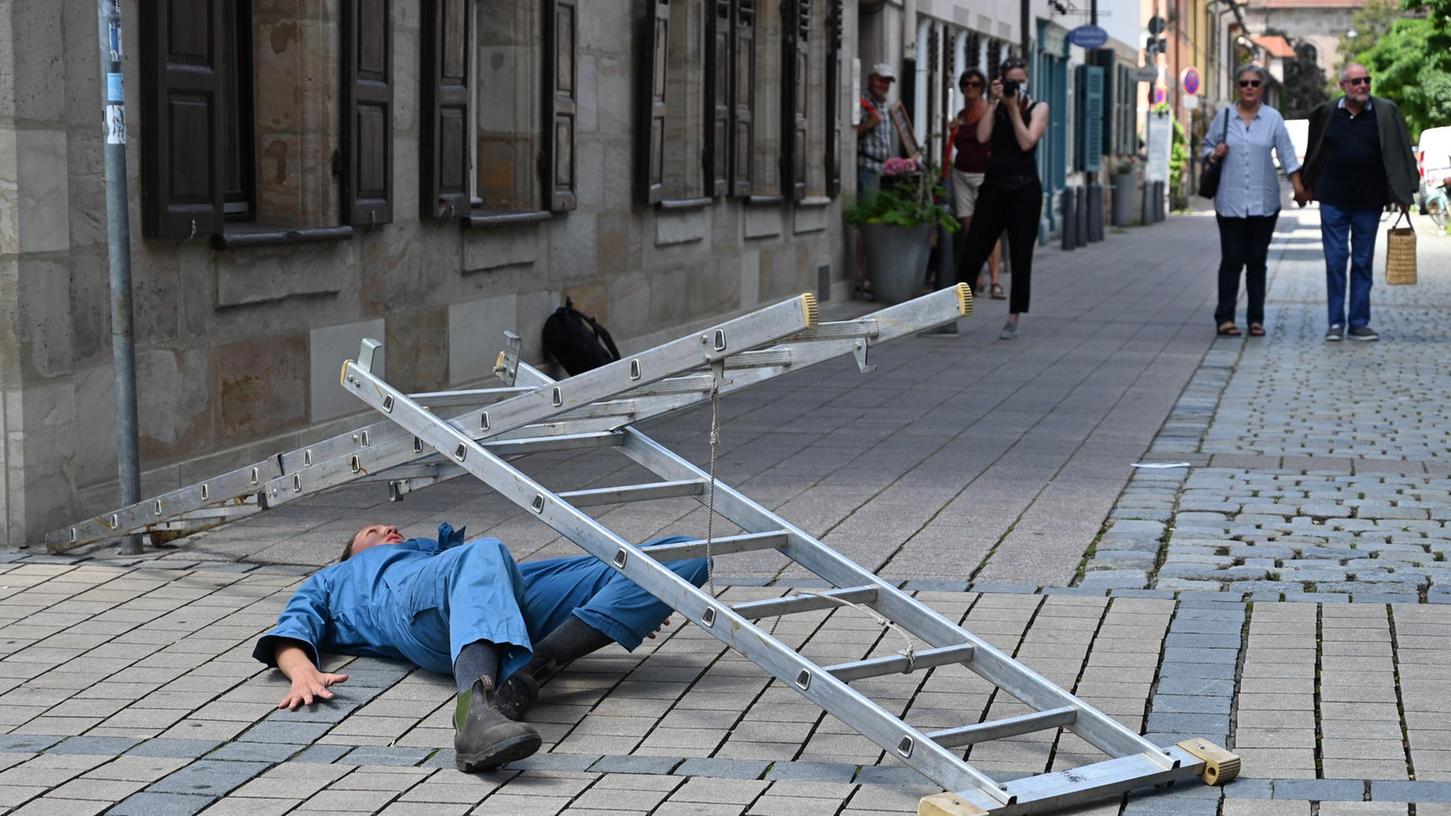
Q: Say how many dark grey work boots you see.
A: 2